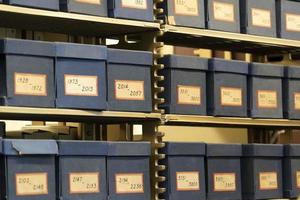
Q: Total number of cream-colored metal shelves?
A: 4